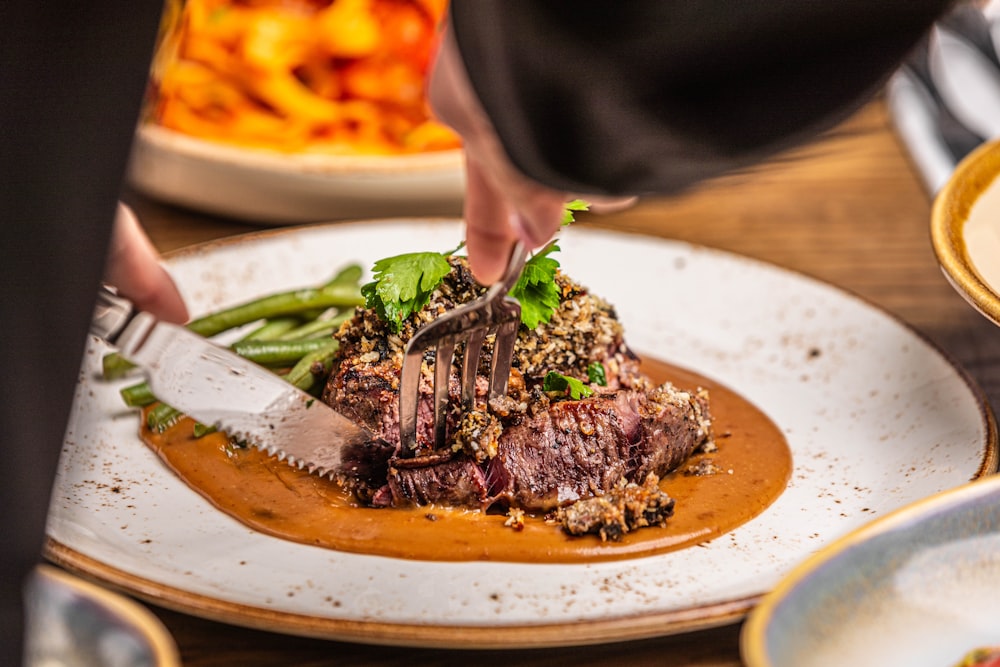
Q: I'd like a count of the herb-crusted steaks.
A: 1